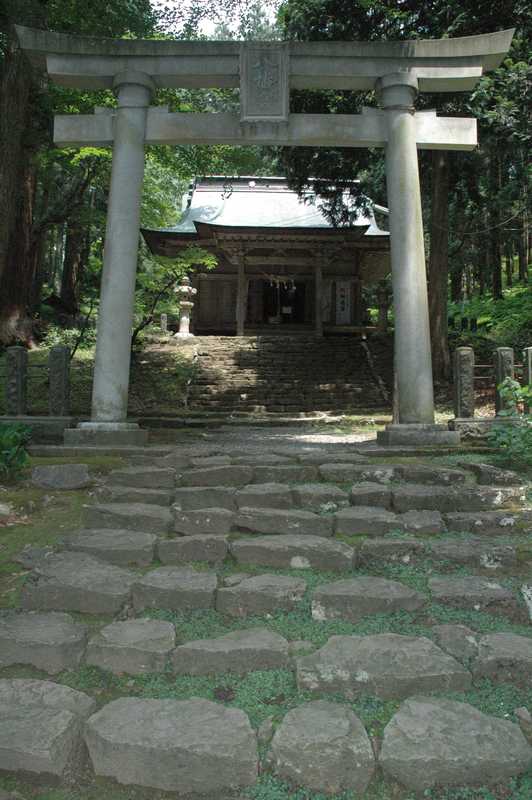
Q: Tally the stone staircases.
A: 2